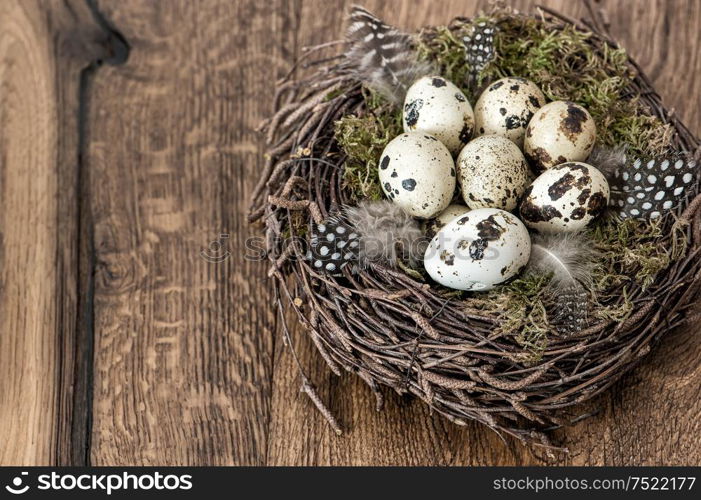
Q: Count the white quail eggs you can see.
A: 8